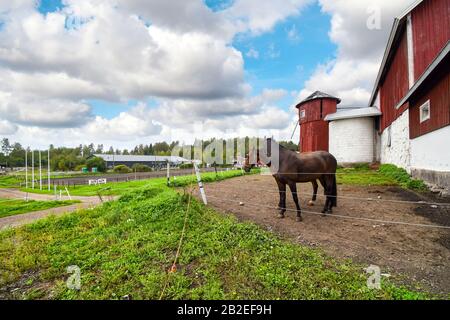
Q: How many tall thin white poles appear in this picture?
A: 4